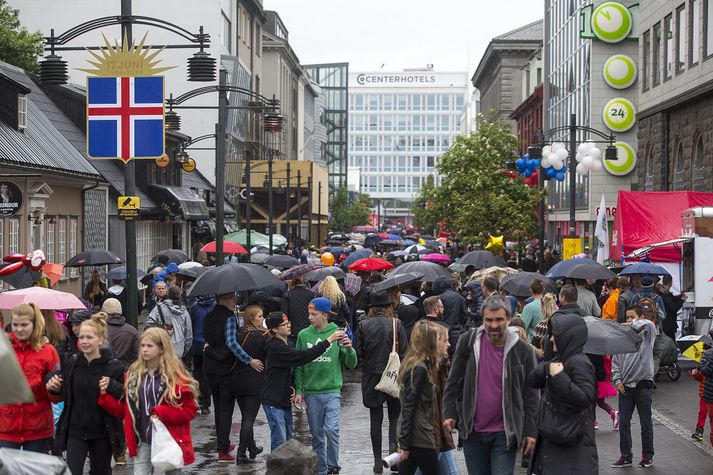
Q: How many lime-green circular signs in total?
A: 4